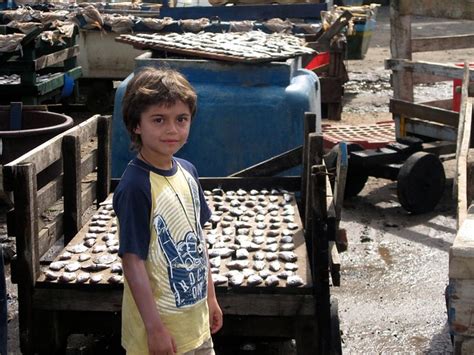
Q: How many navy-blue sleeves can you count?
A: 2